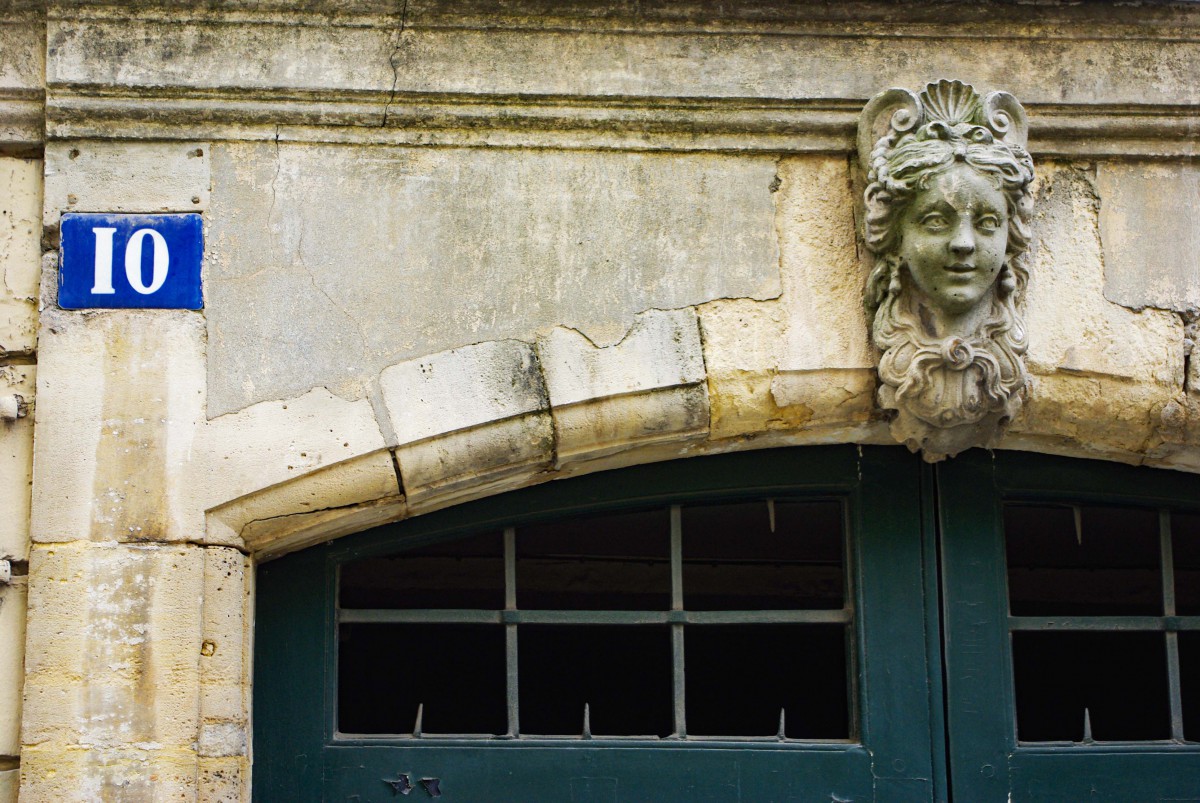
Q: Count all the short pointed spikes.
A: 6